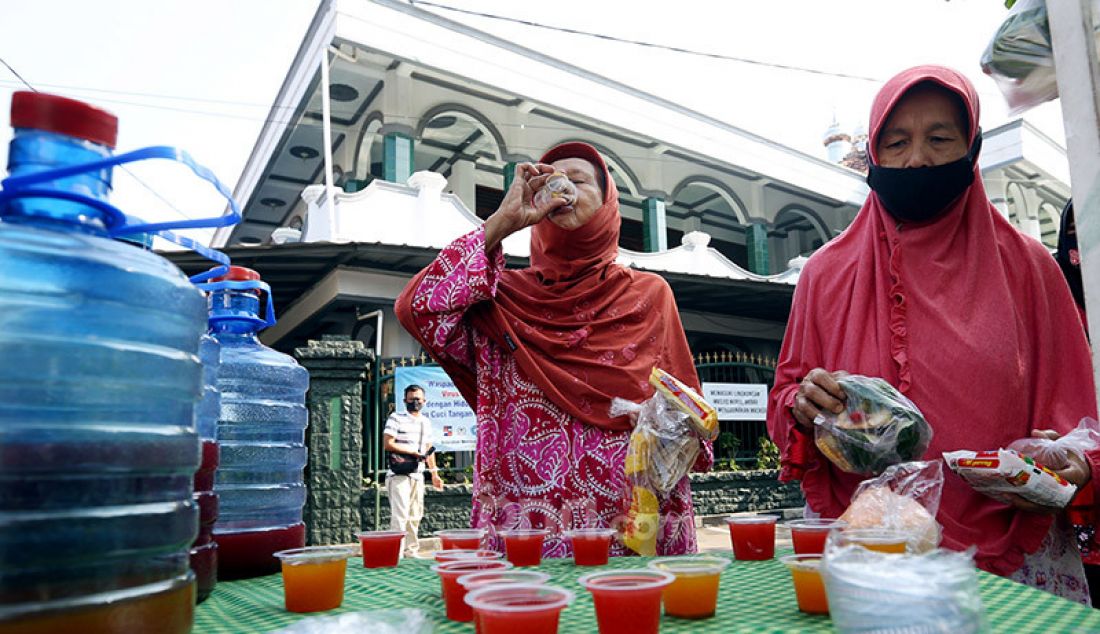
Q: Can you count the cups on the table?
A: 15